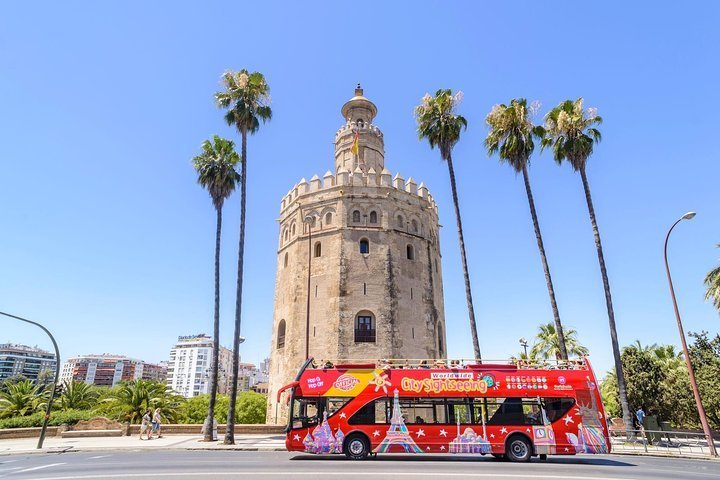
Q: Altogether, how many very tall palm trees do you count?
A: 5